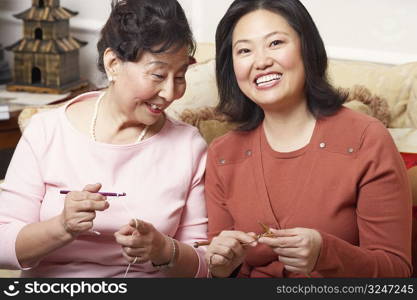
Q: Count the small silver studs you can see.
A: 4